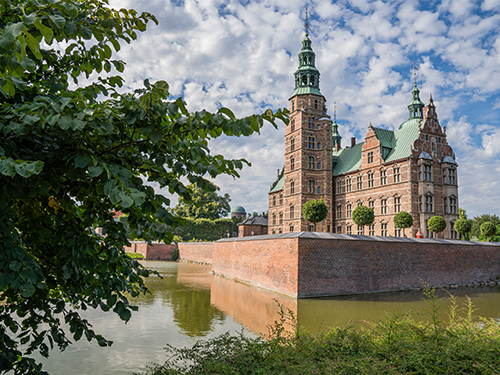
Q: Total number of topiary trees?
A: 6